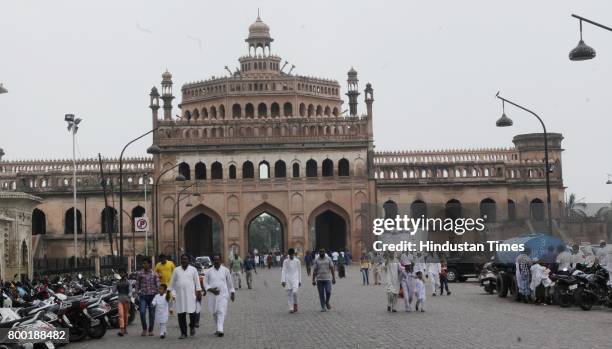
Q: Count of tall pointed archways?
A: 3